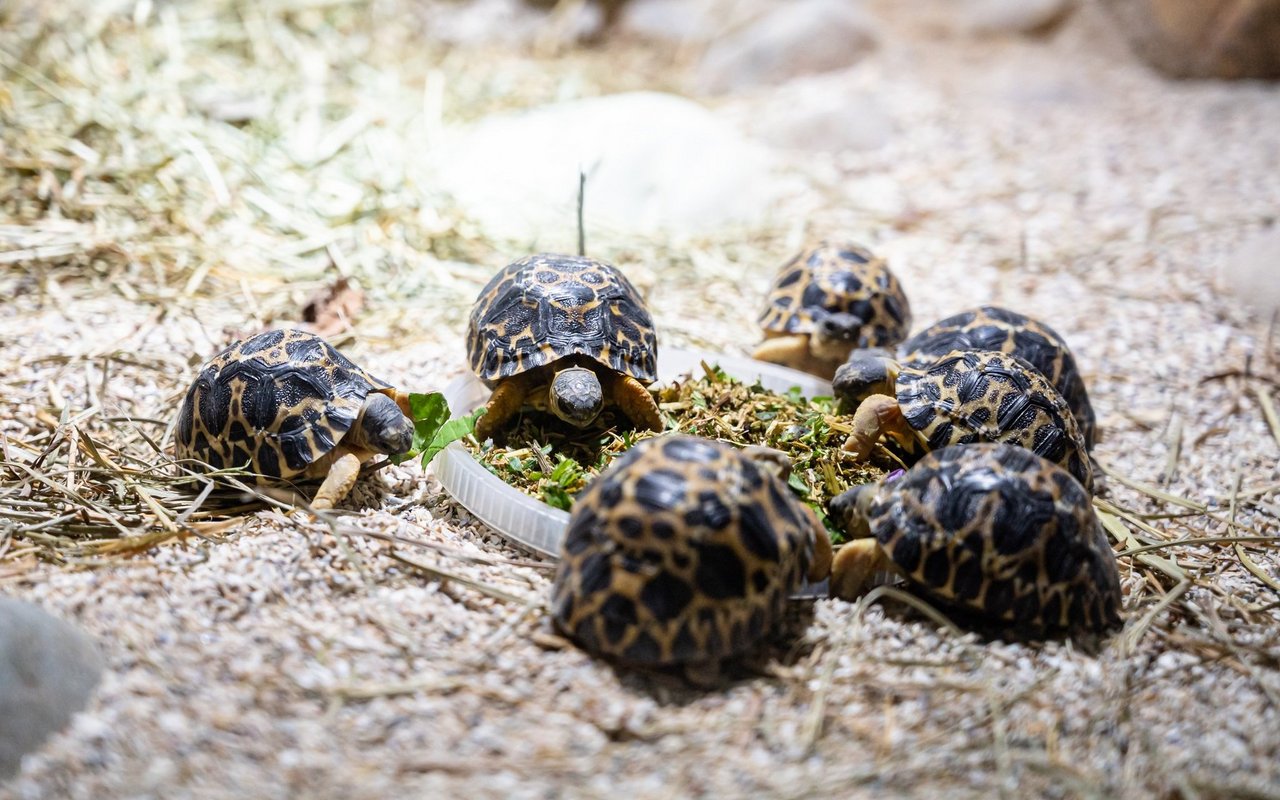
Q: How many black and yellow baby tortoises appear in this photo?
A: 7